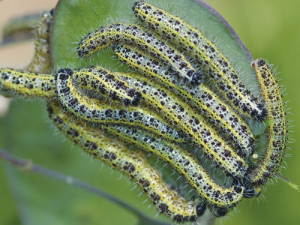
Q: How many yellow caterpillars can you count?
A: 11